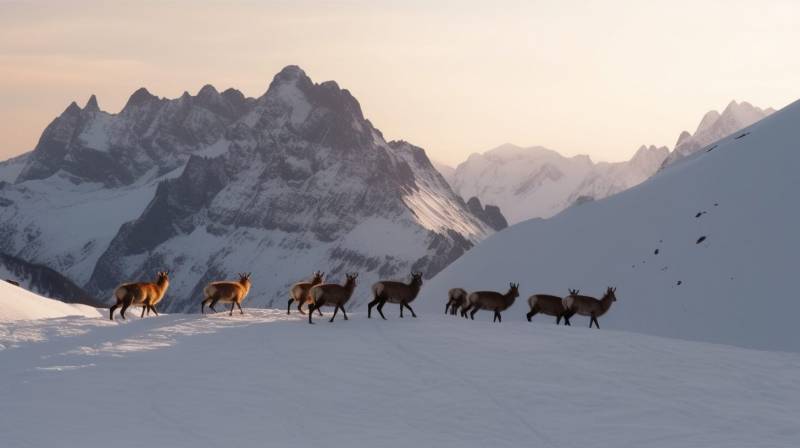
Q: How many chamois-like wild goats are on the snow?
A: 9